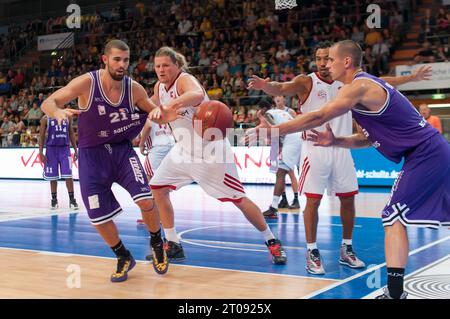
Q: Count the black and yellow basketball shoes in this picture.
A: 2